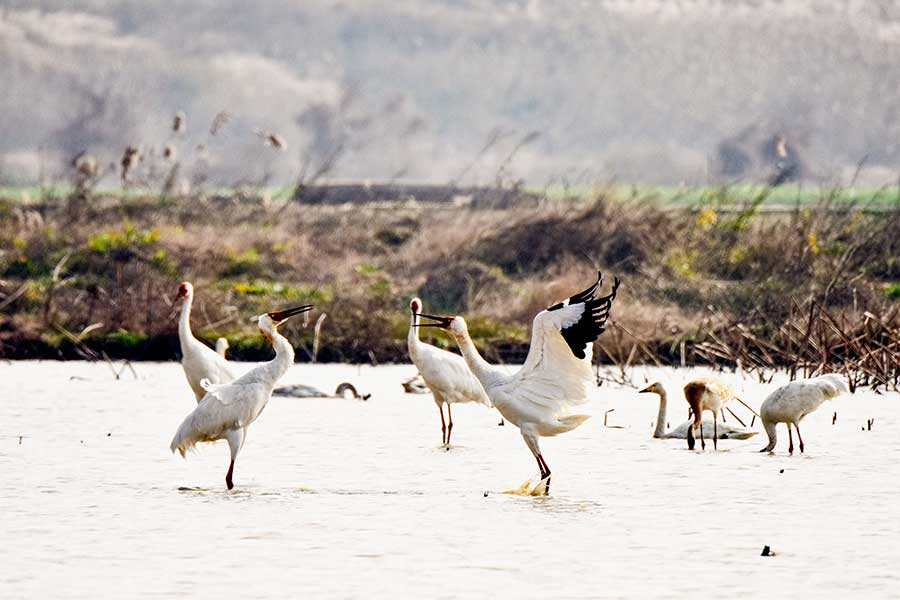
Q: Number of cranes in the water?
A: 6